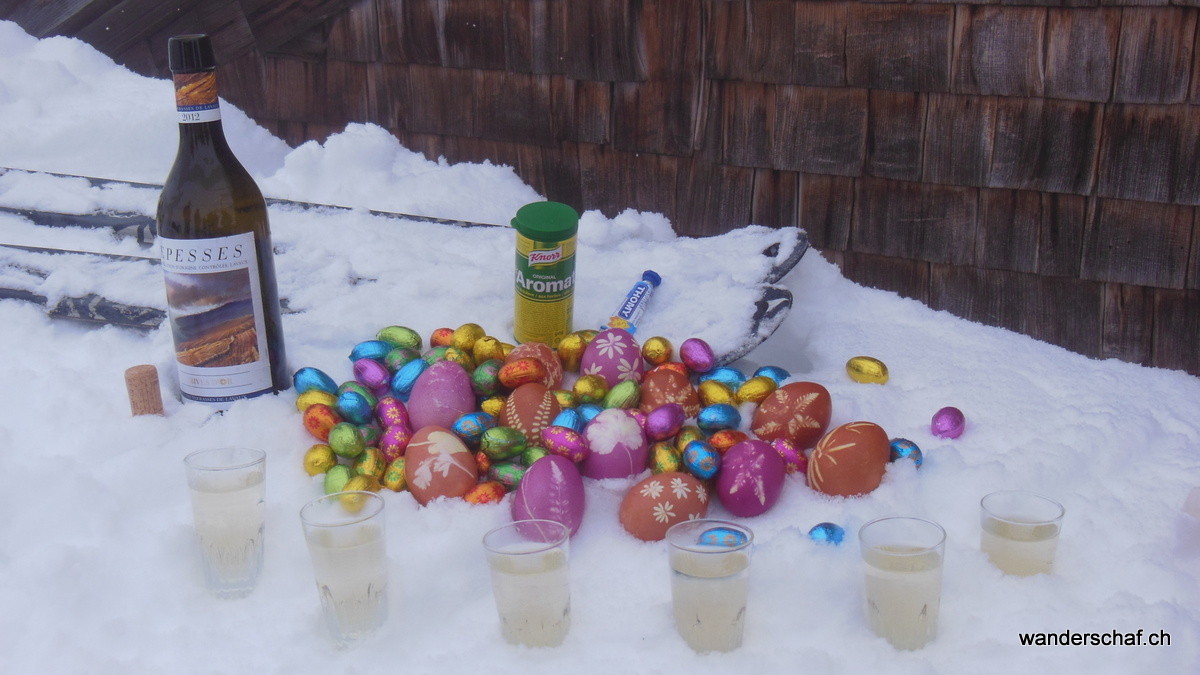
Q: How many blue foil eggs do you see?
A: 14